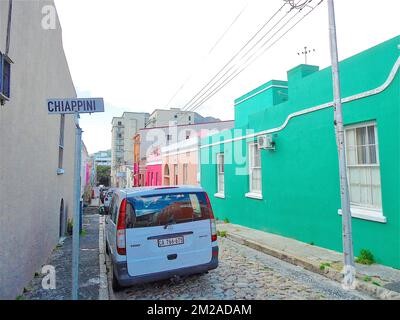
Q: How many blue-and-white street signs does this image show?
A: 1